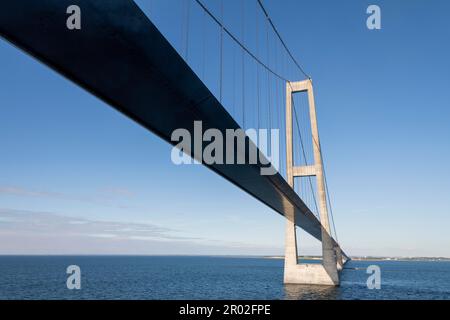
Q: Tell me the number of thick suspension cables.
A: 2